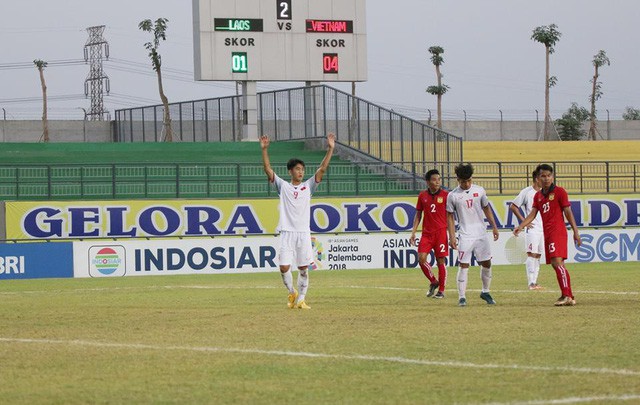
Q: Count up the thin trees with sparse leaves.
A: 5